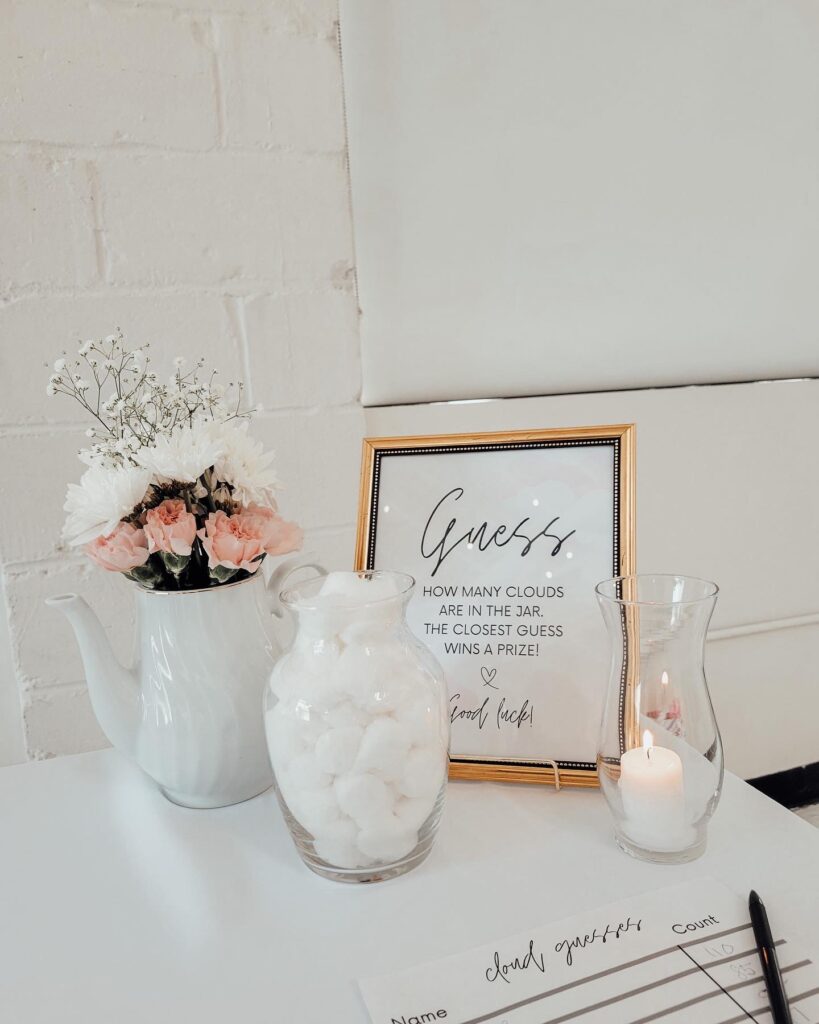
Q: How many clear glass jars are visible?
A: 2